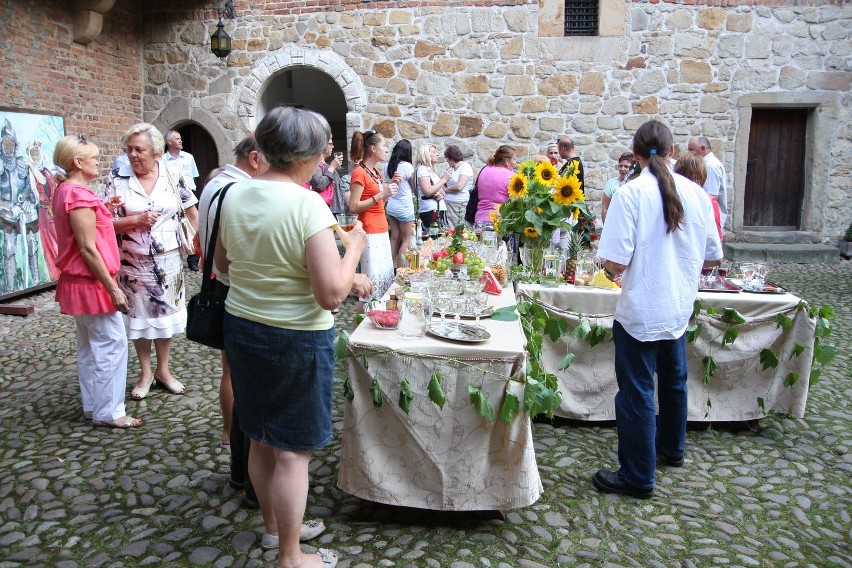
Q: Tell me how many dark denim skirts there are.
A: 1